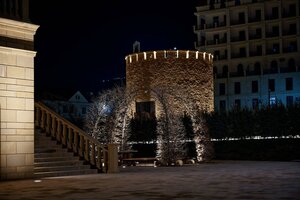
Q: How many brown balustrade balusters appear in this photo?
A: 13